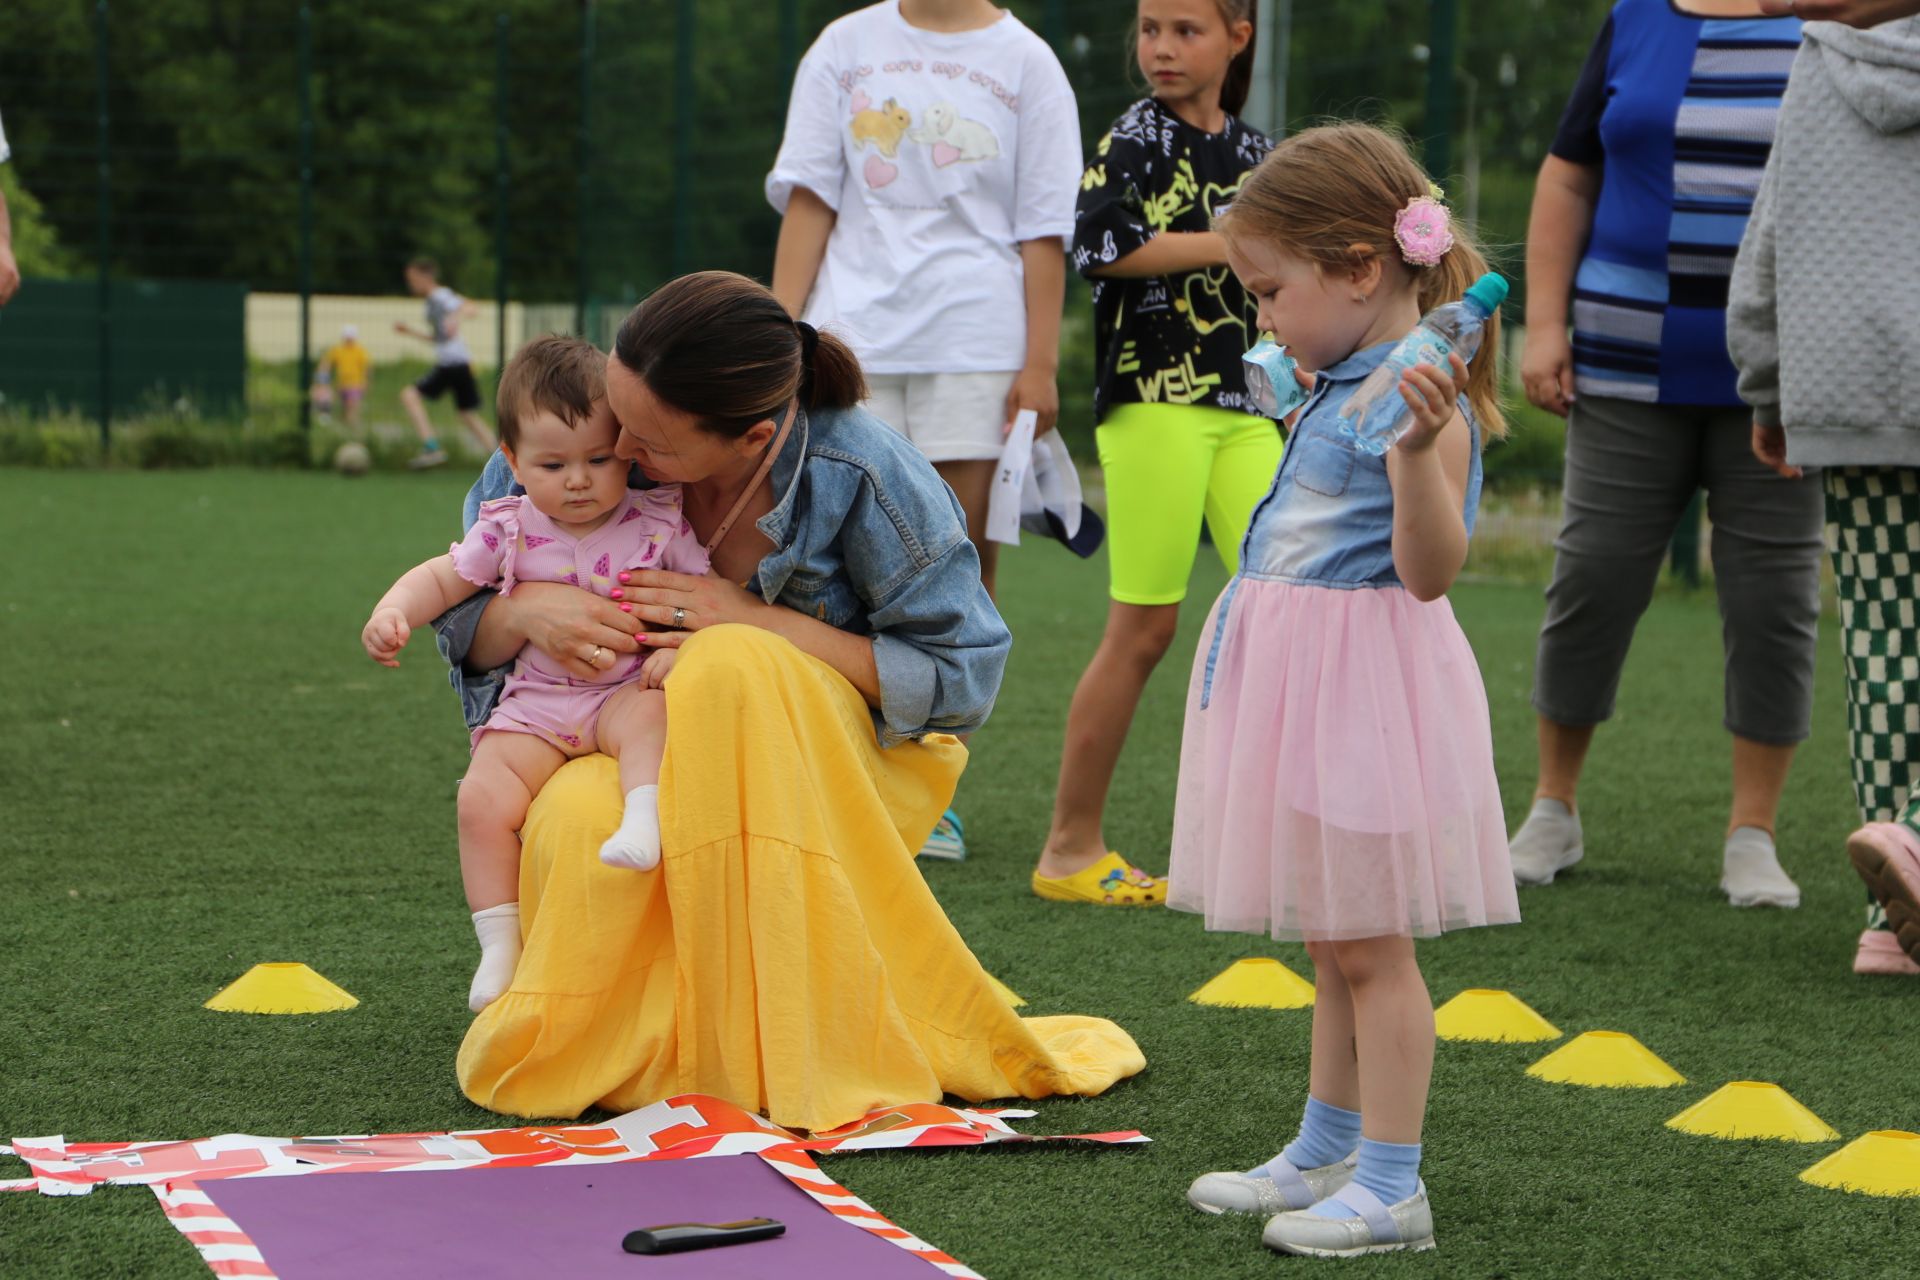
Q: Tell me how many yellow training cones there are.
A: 7